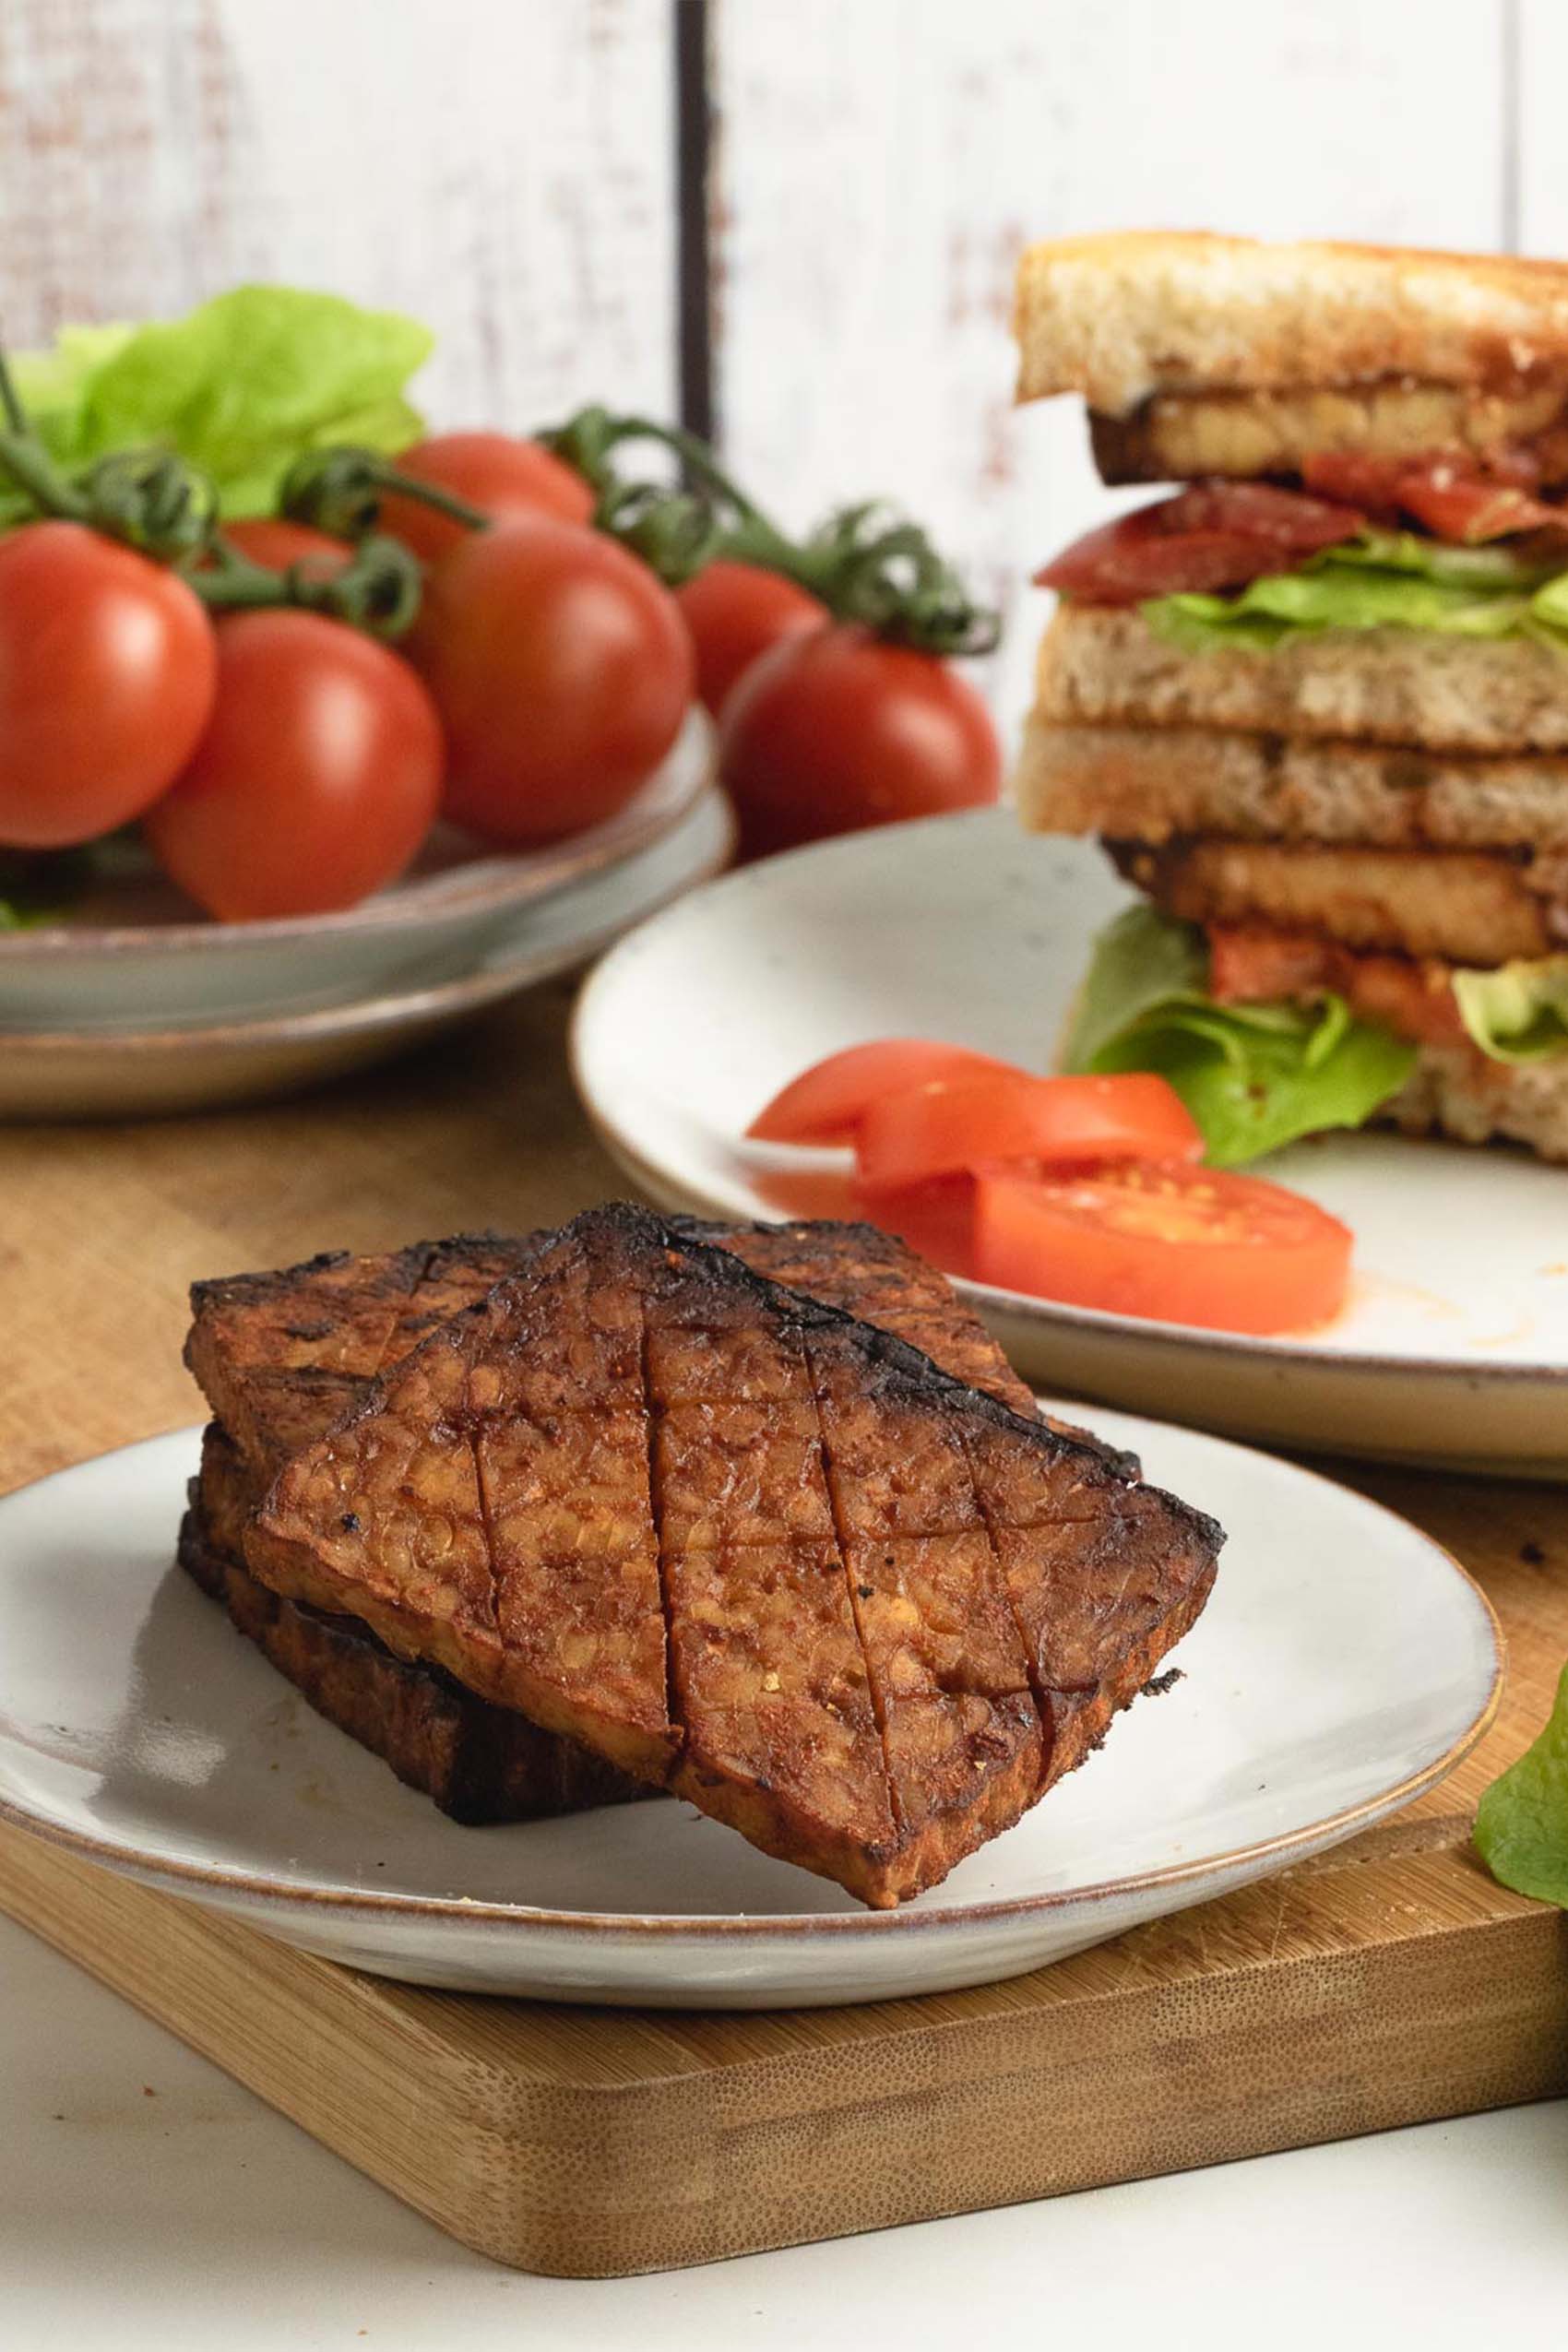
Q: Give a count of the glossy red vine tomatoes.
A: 7